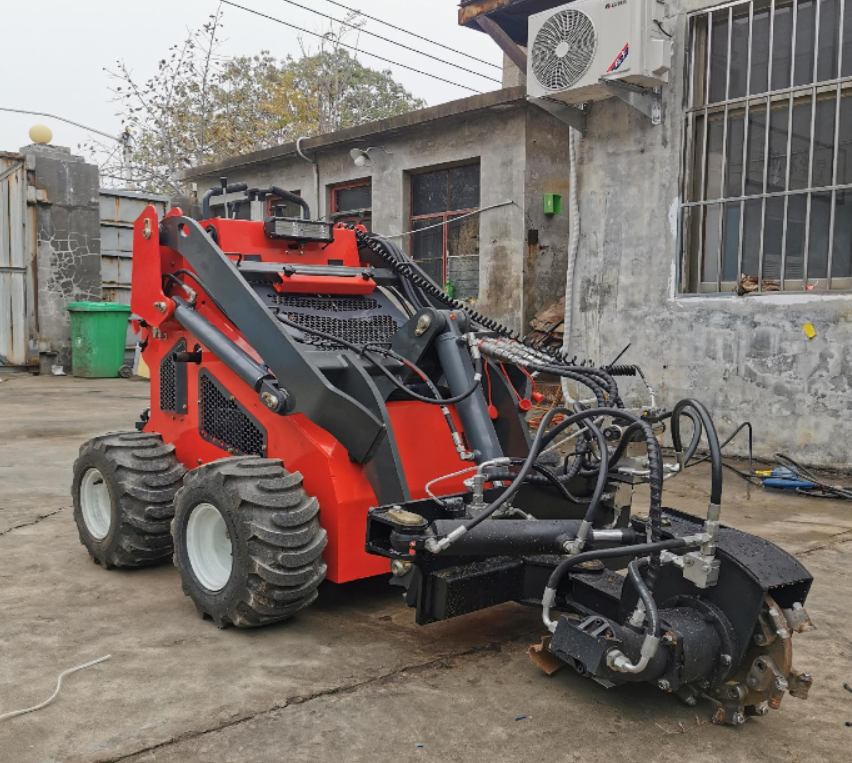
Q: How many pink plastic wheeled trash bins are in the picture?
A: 0